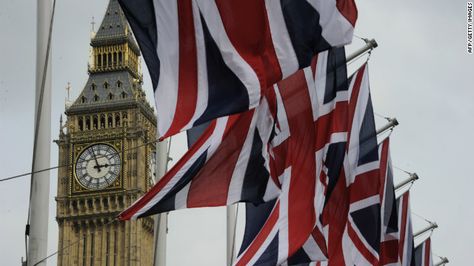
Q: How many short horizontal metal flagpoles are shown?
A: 5